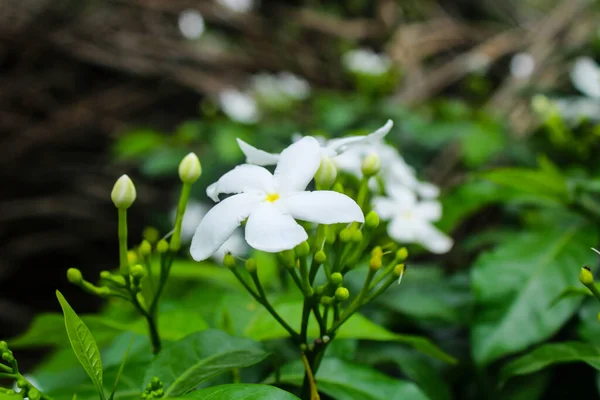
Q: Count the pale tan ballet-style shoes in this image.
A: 0